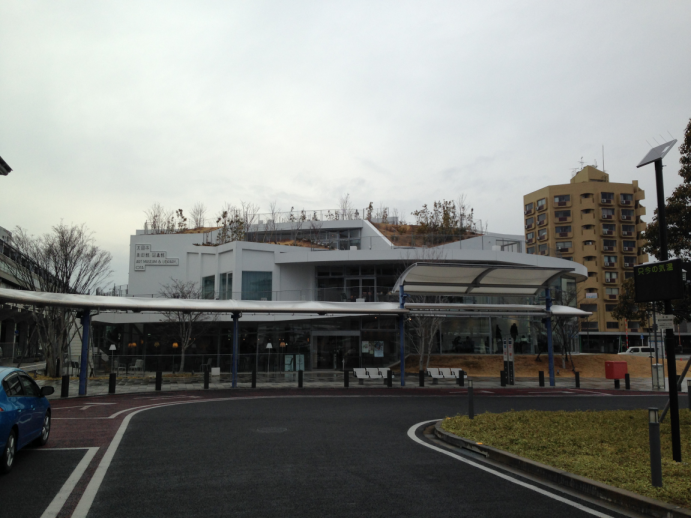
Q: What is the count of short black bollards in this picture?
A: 14